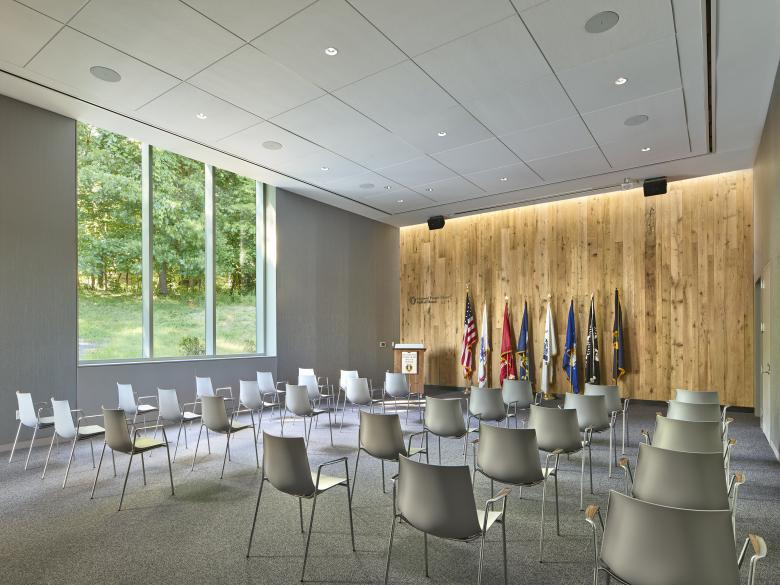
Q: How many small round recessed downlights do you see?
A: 10